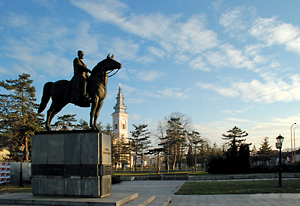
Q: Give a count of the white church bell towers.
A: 1